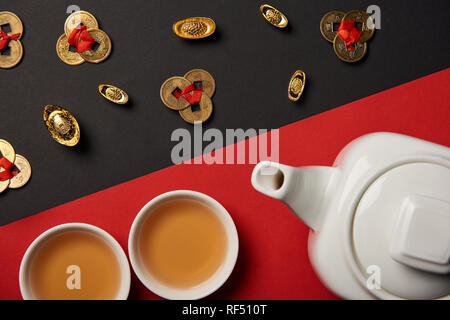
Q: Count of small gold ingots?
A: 5